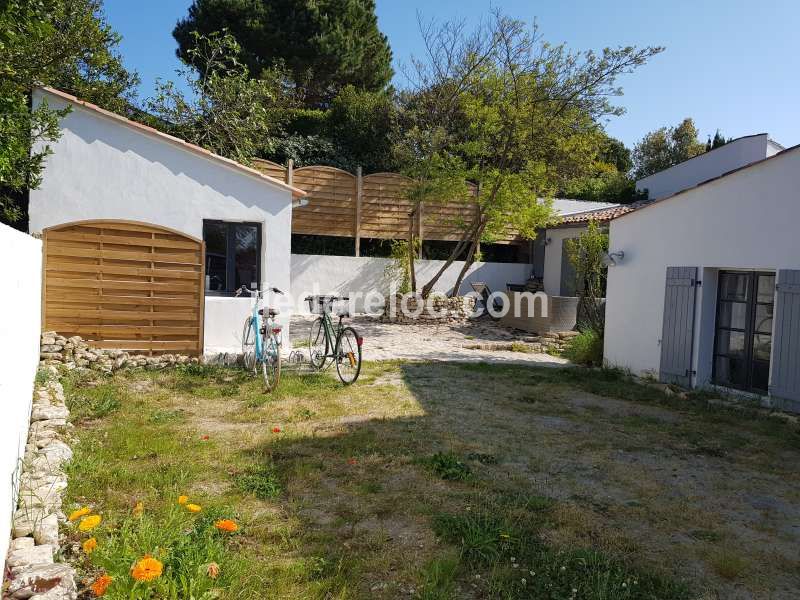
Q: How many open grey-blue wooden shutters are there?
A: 2